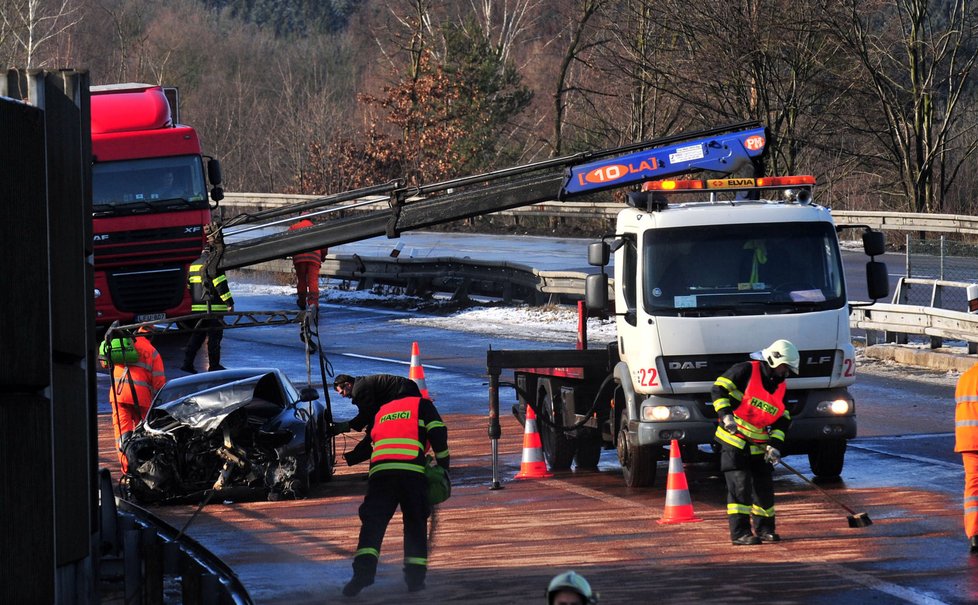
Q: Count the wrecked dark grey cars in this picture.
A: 1